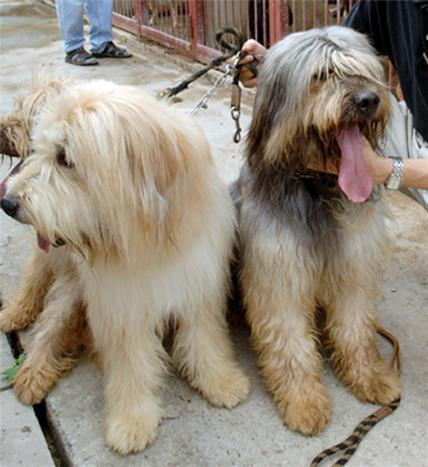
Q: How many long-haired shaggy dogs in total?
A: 3